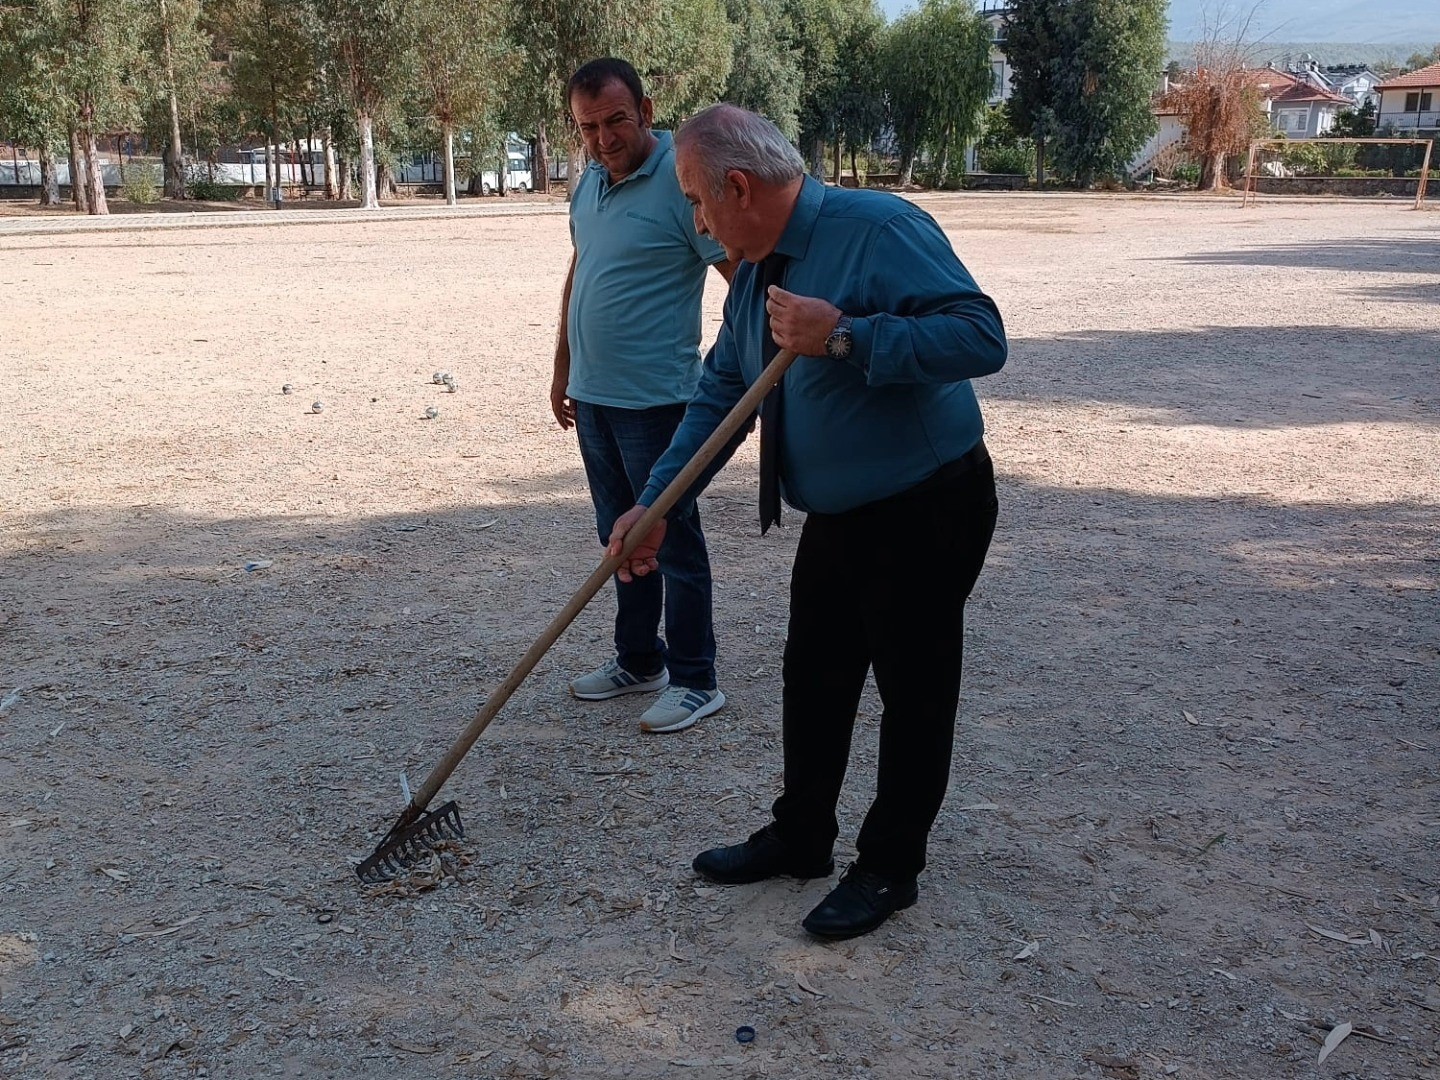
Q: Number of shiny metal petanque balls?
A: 6